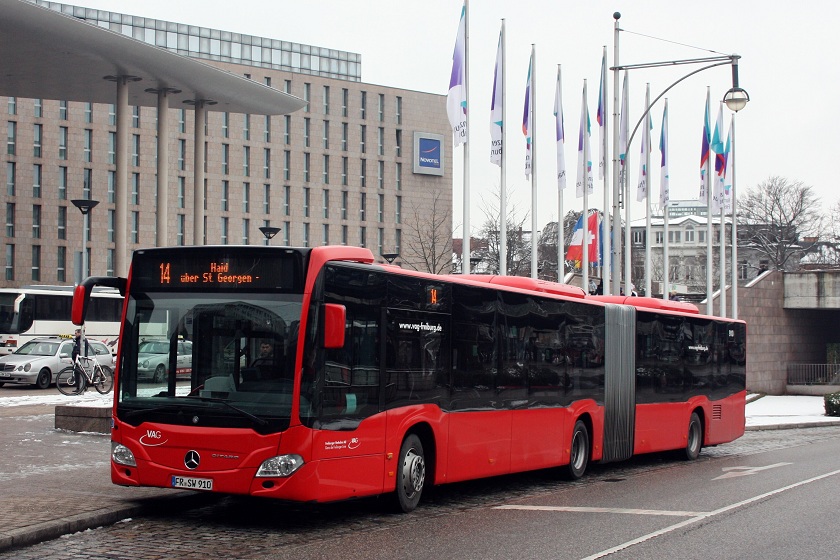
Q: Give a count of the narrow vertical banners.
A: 12